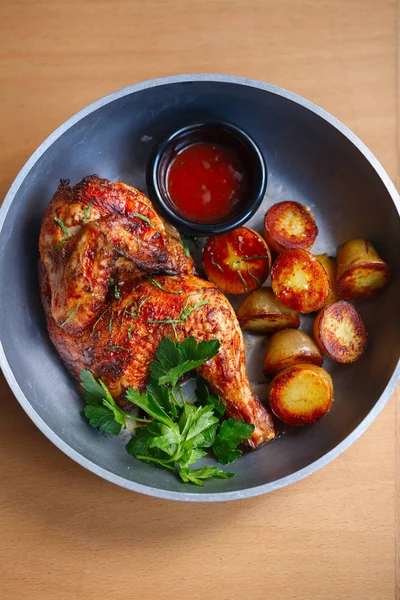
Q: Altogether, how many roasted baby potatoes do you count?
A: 9